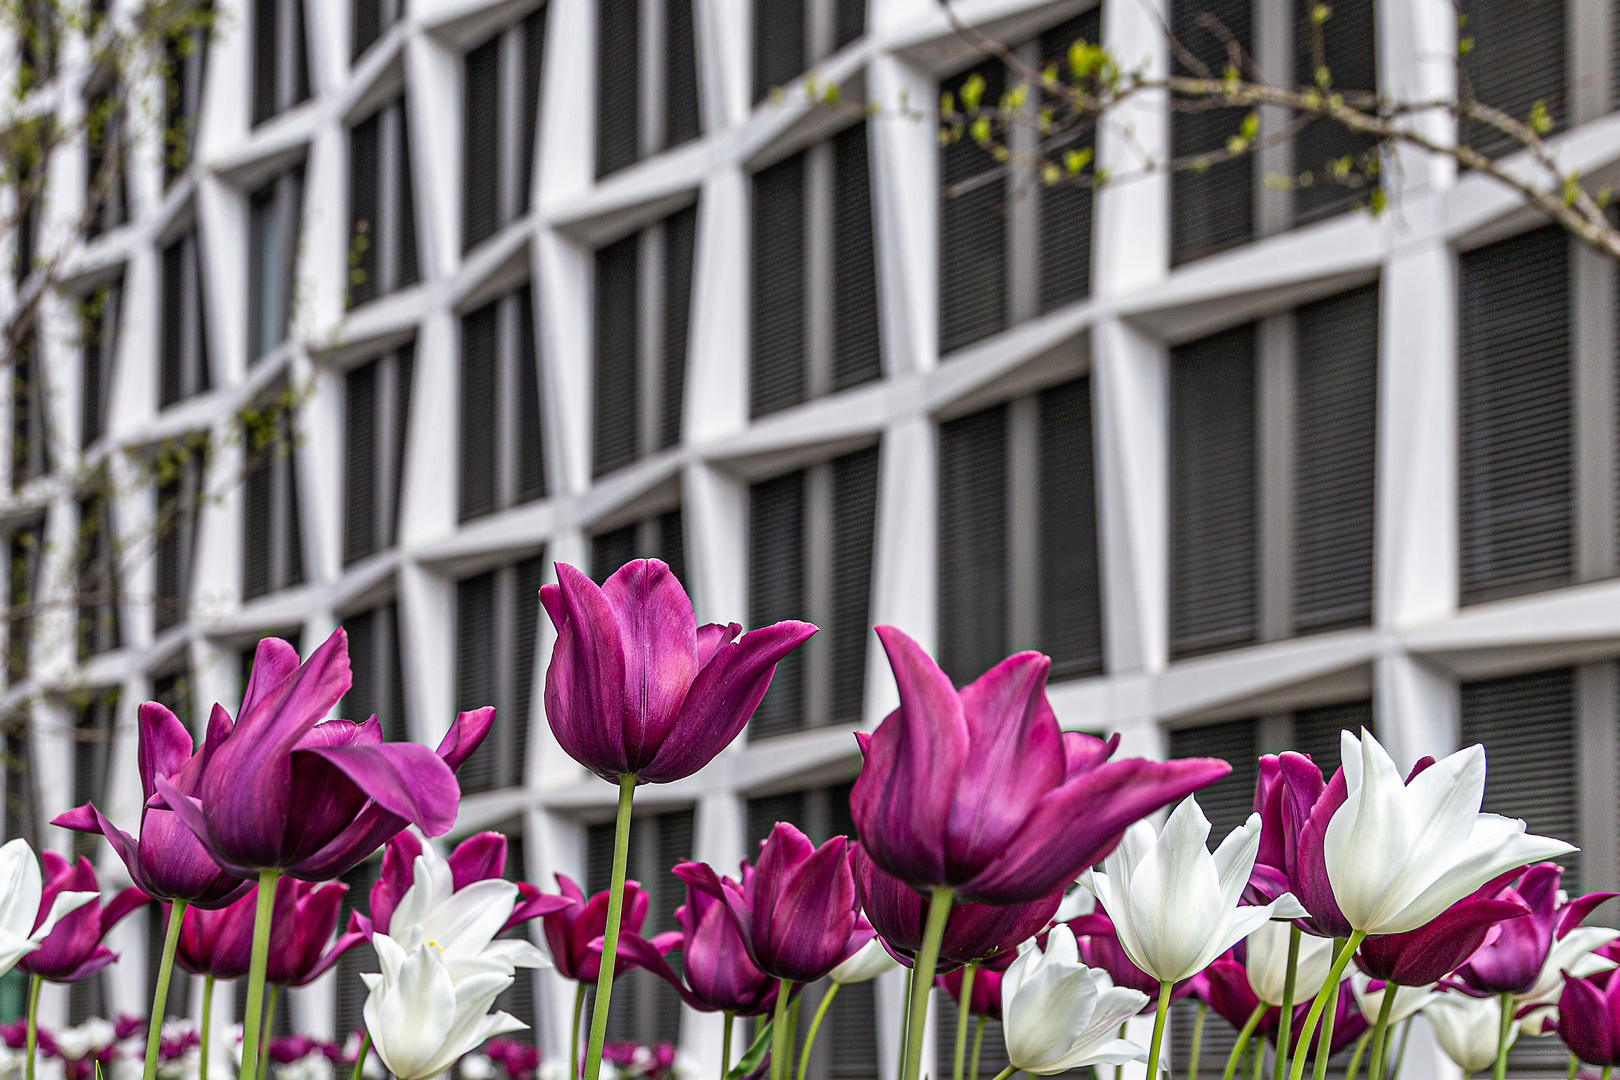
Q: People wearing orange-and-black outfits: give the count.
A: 0